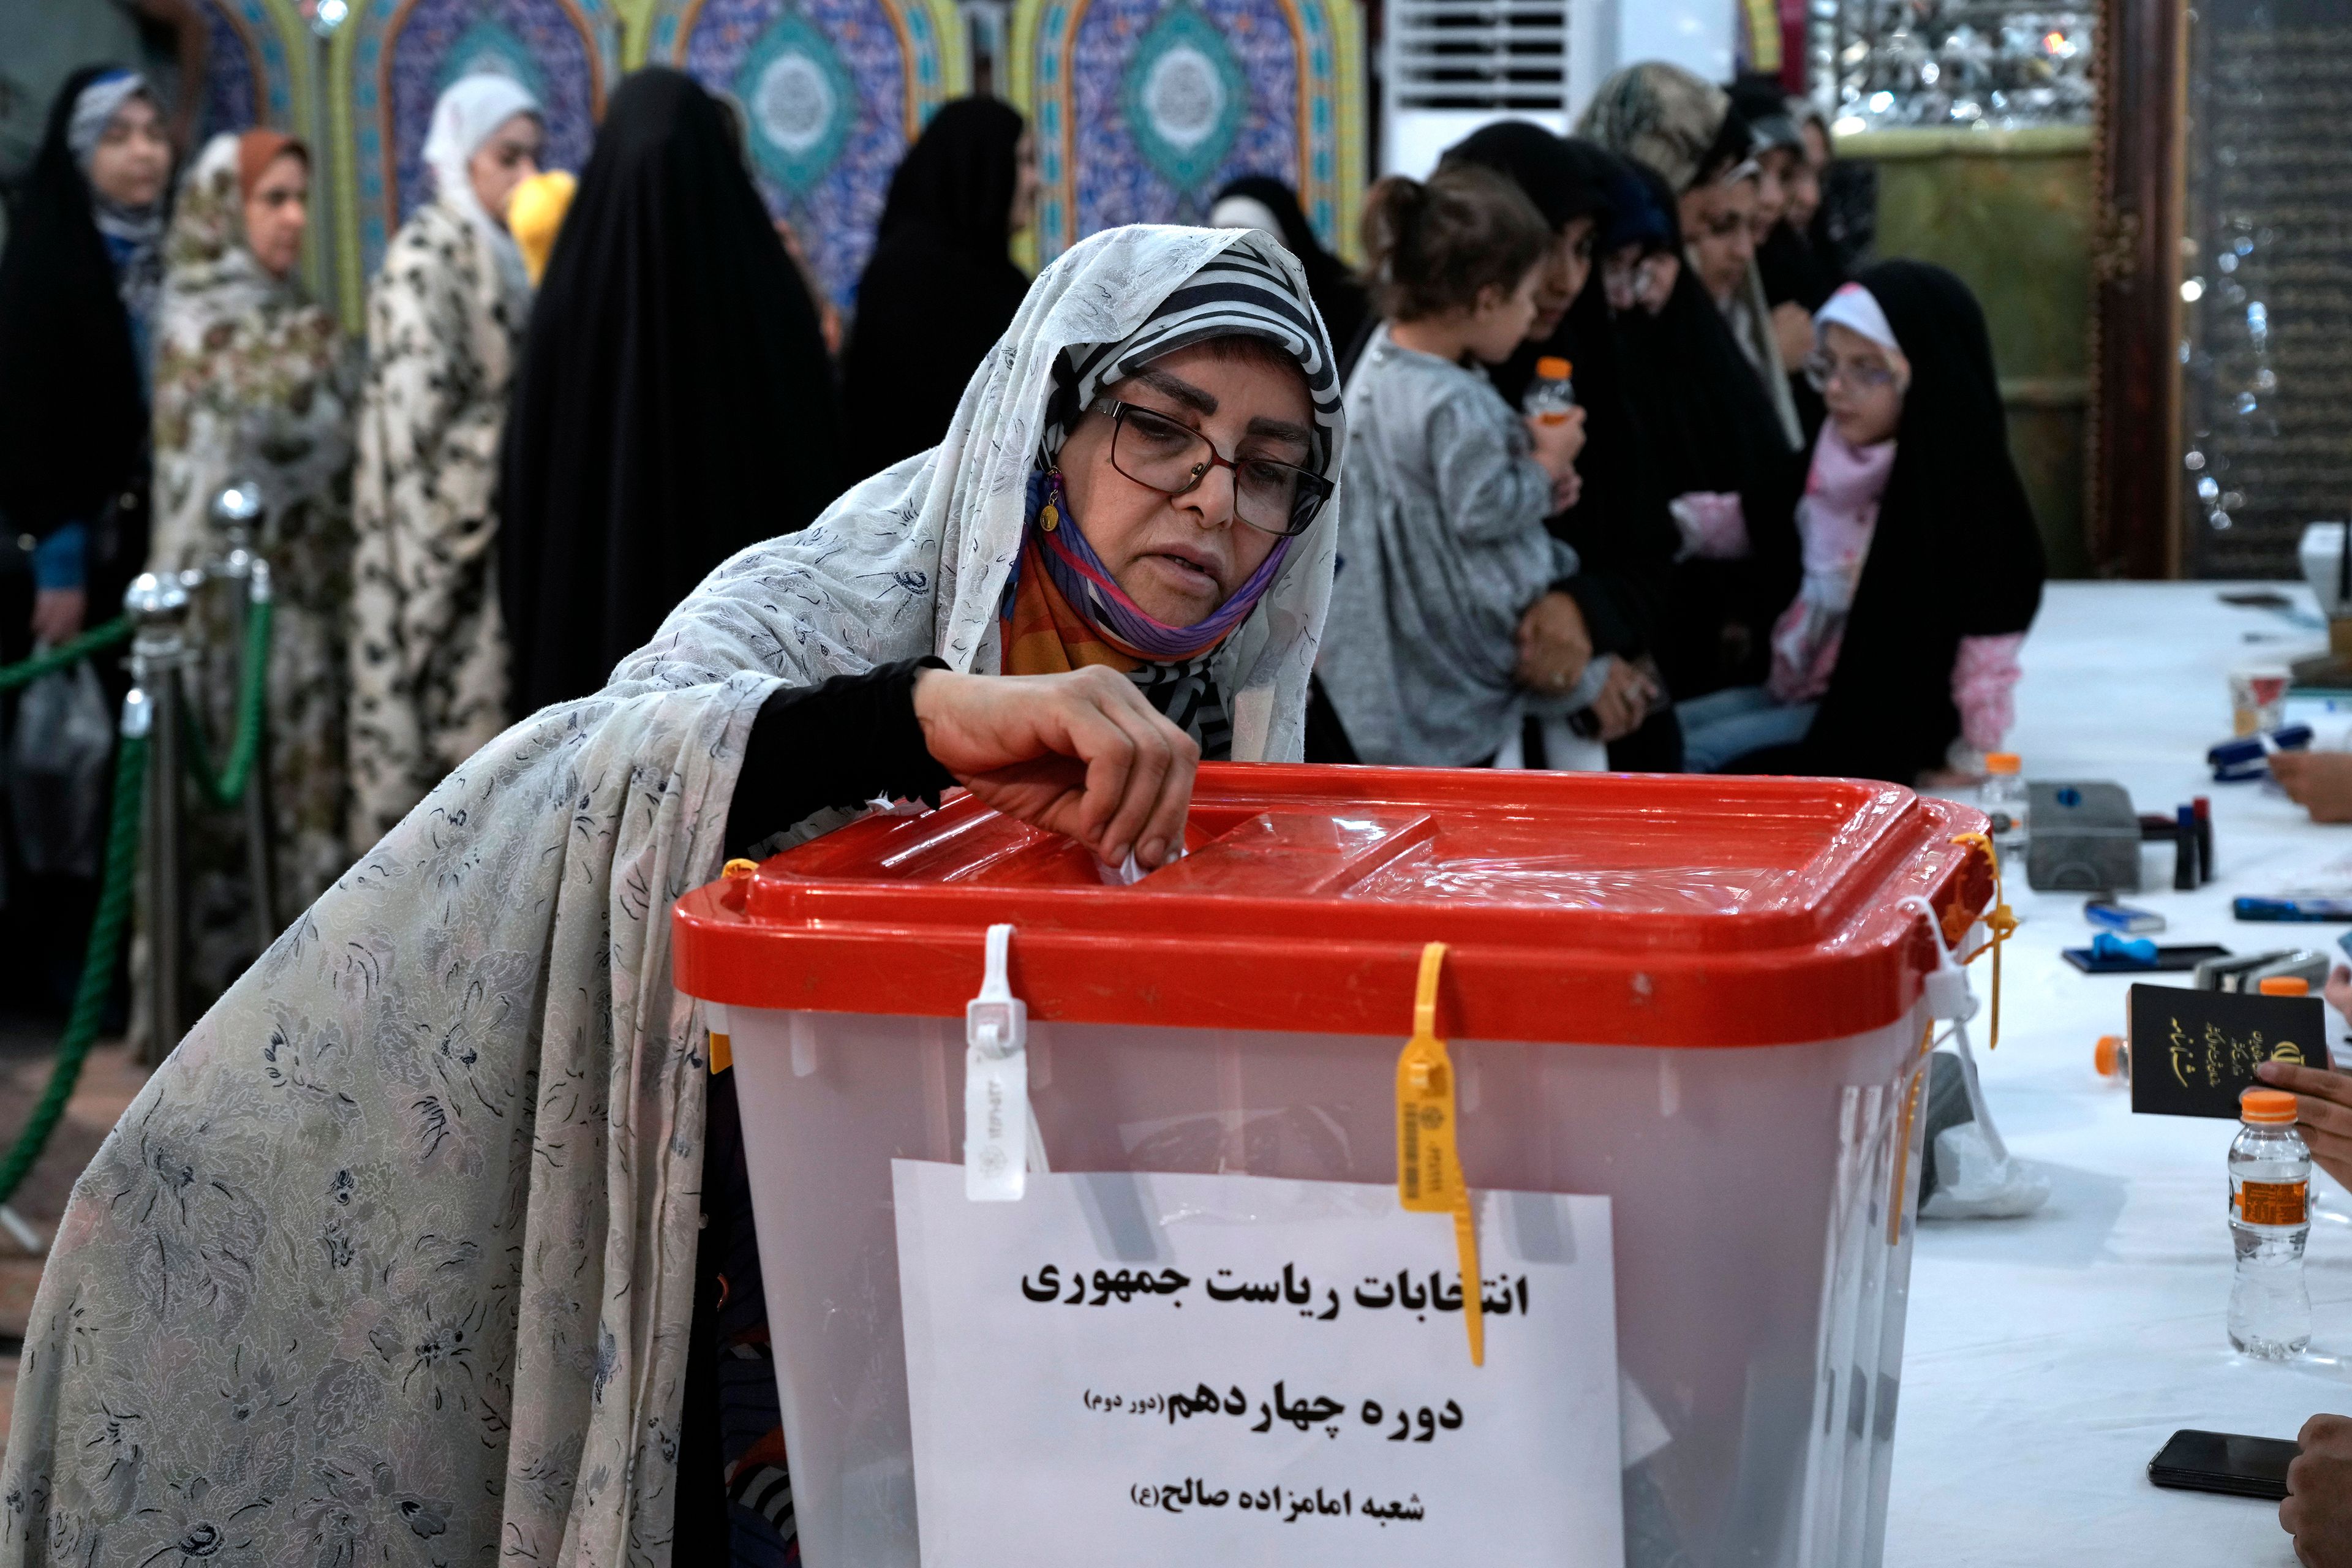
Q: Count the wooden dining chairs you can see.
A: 0